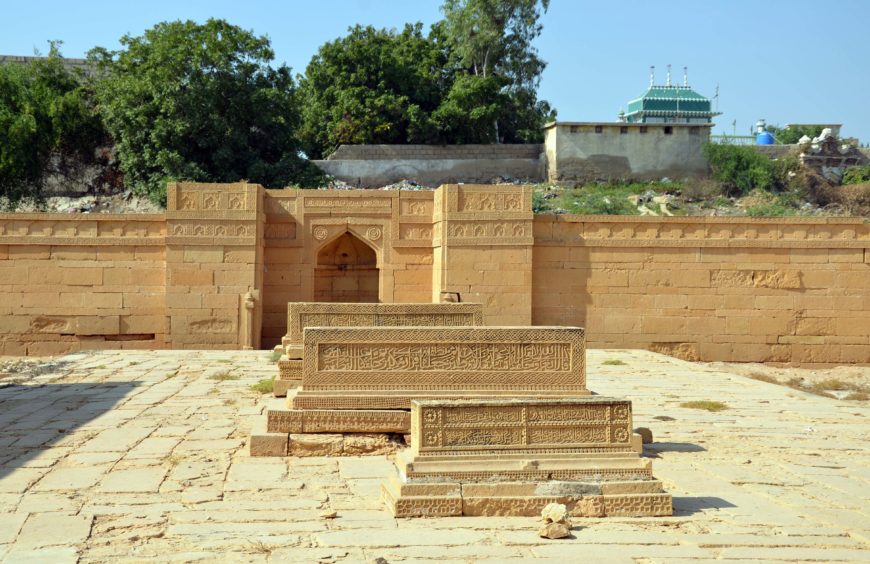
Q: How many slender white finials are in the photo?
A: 3